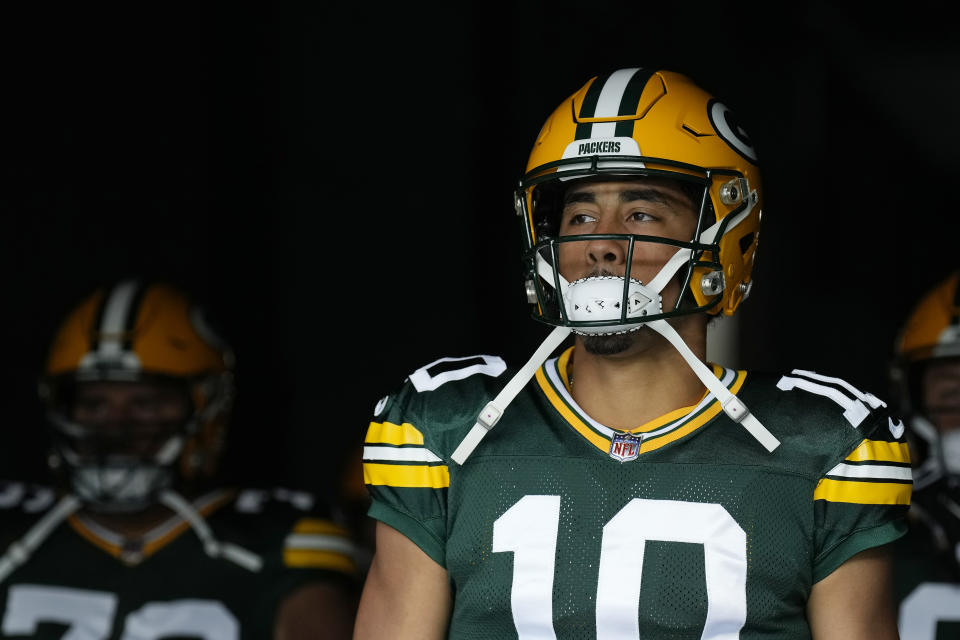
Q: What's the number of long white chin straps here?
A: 4